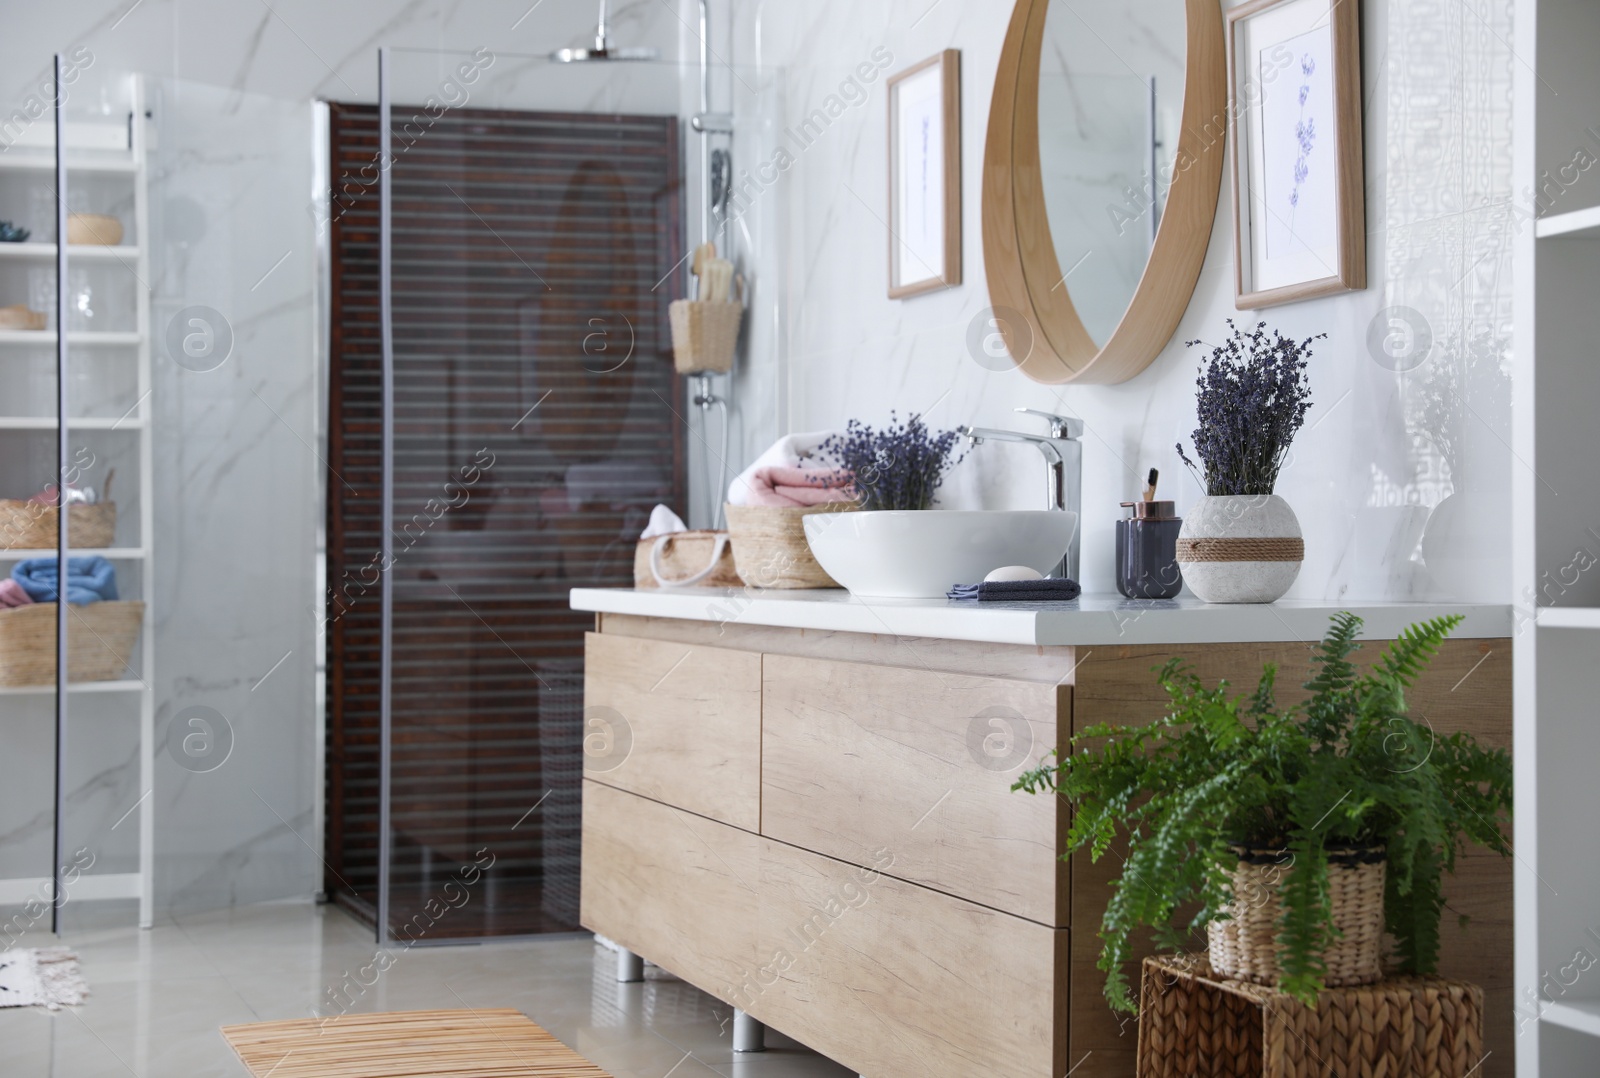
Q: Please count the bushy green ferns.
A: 1